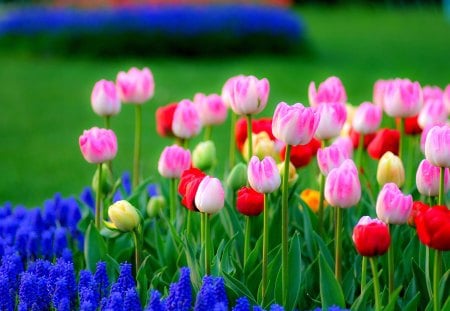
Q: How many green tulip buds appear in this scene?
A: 4